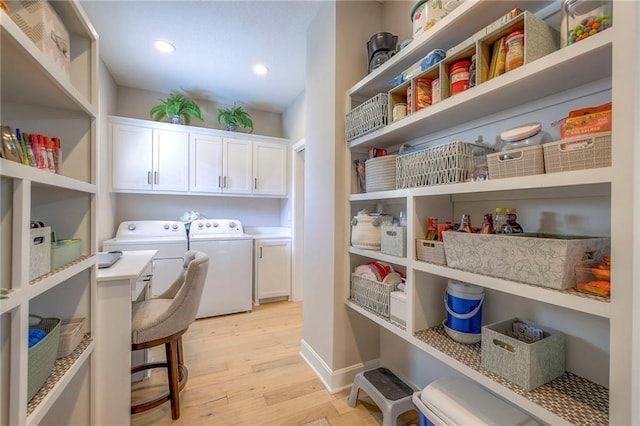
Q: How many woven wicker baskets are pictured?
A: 3